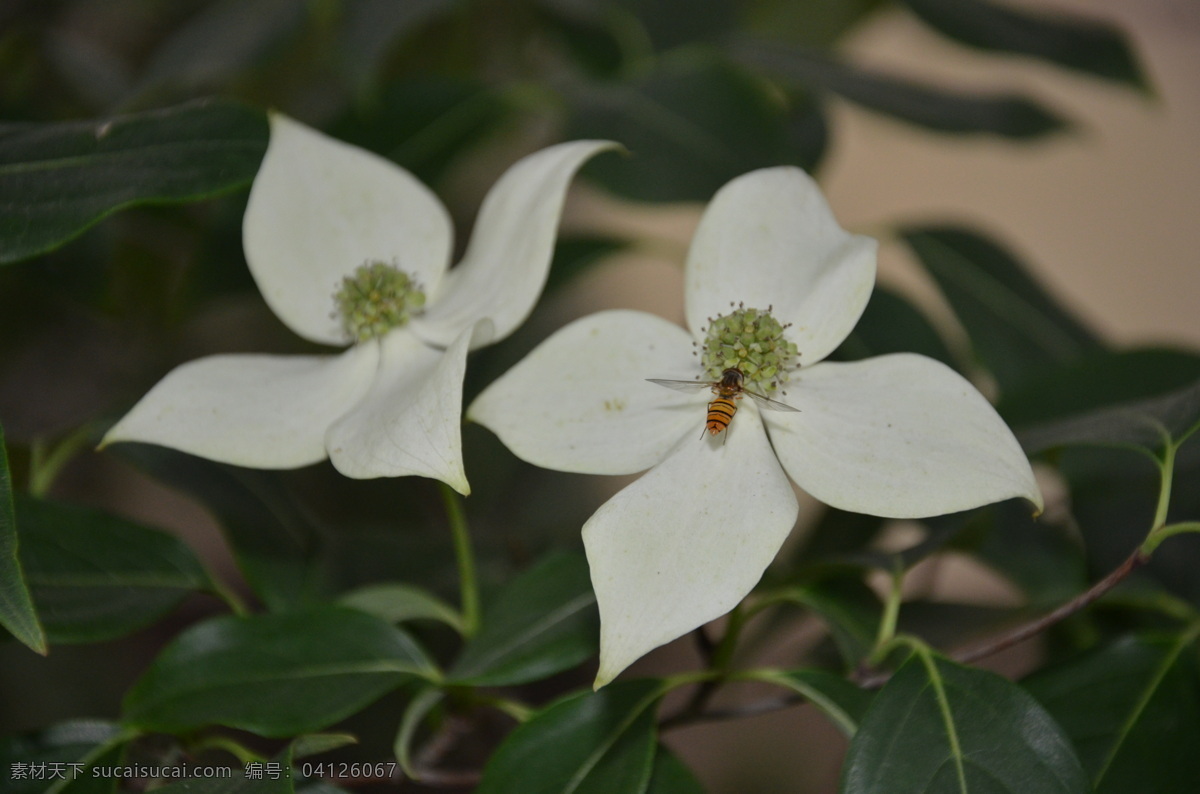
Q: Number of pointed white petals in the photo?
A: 8